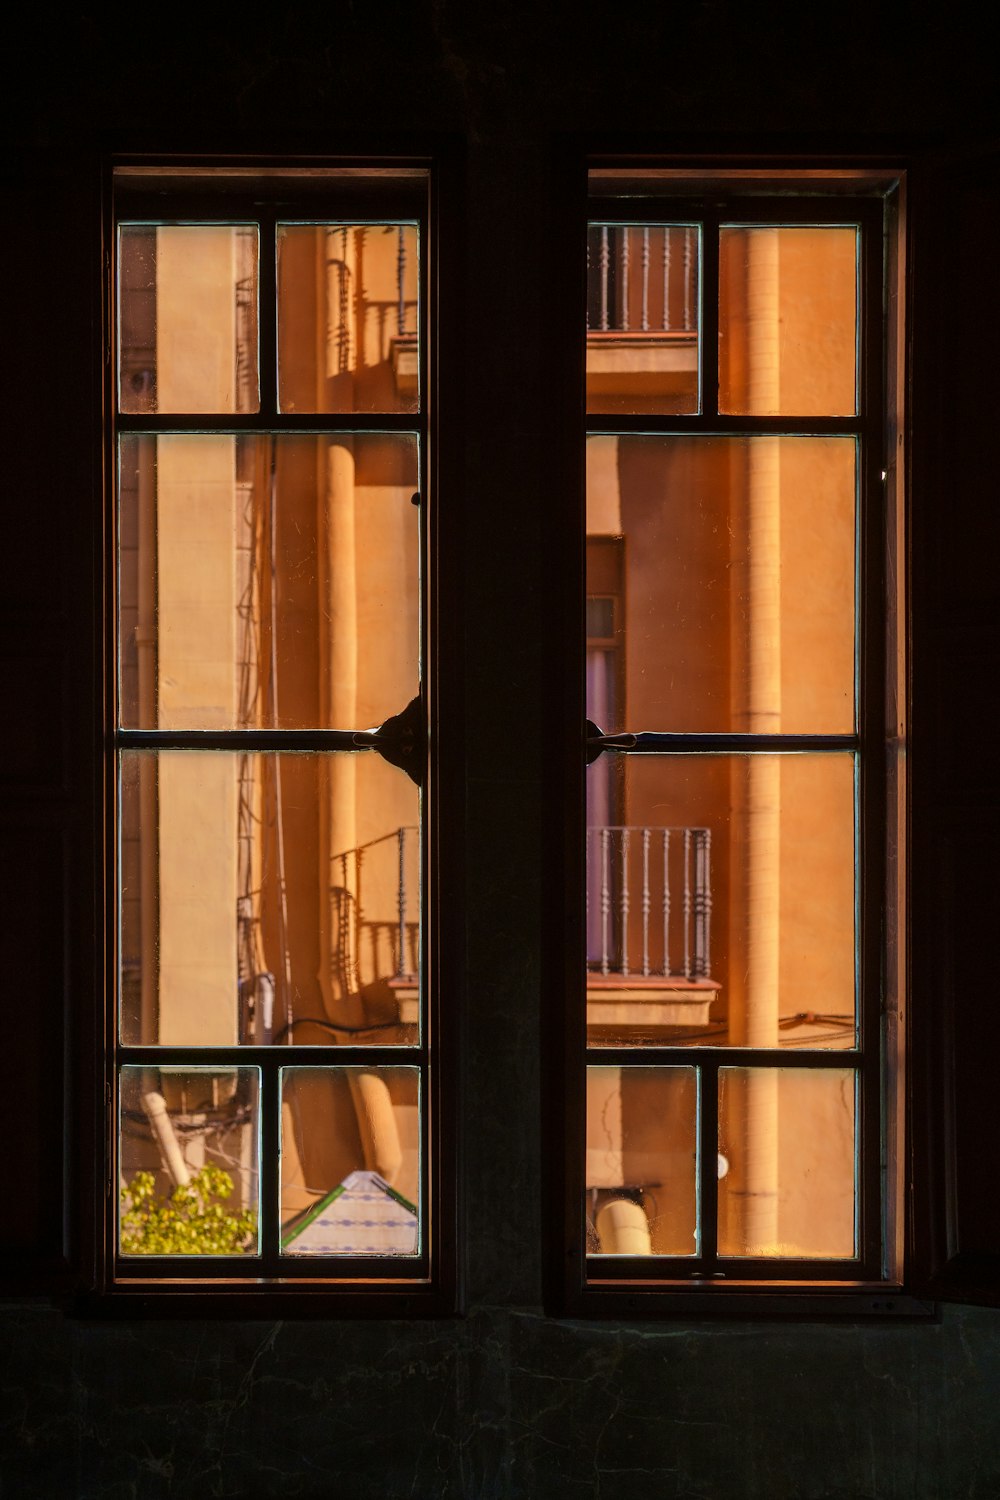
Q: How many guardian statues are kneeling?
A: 0